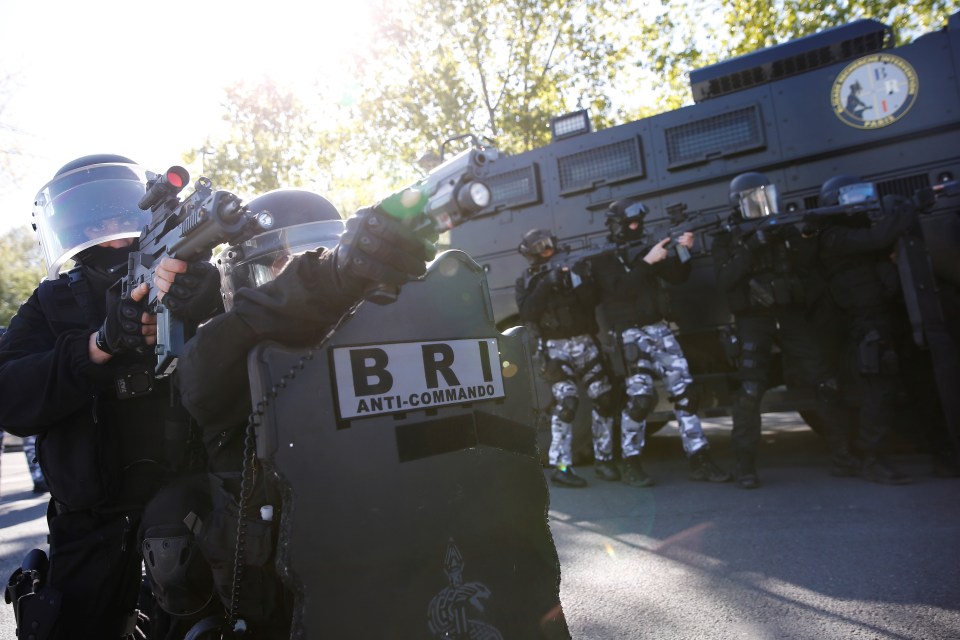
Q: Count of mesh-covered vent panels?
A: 3